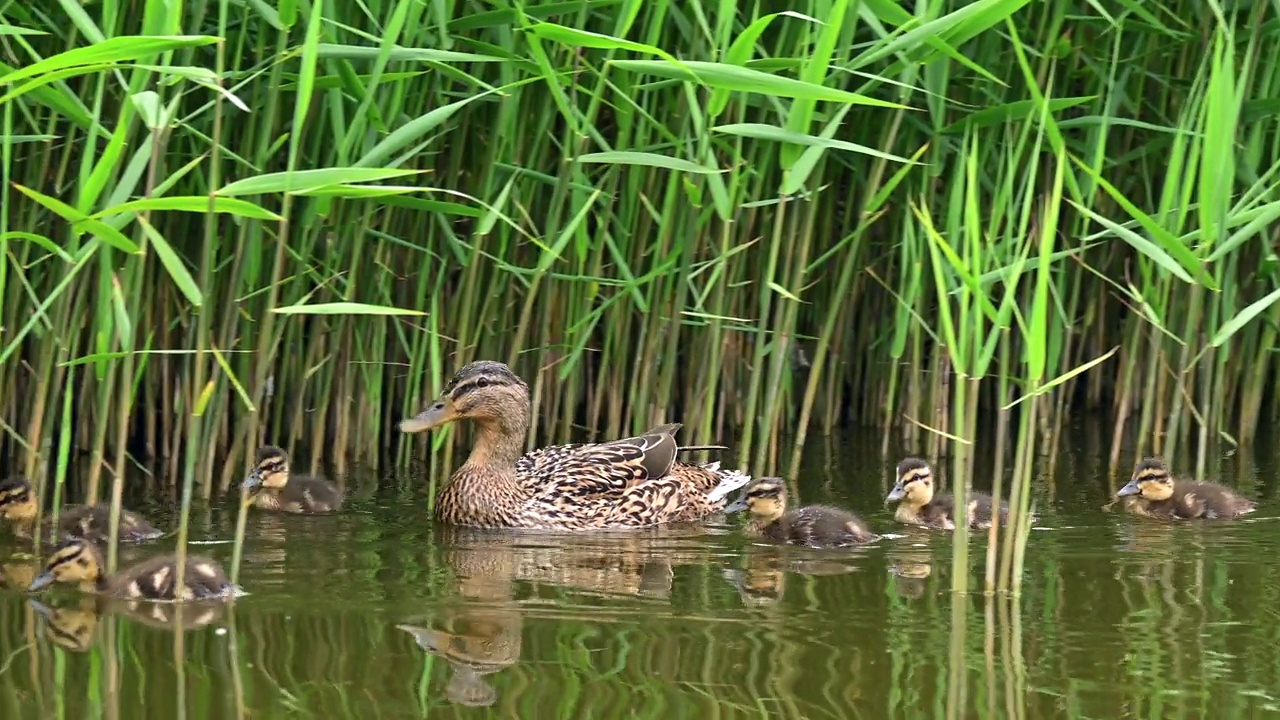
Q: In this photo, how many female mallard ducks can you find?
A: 1